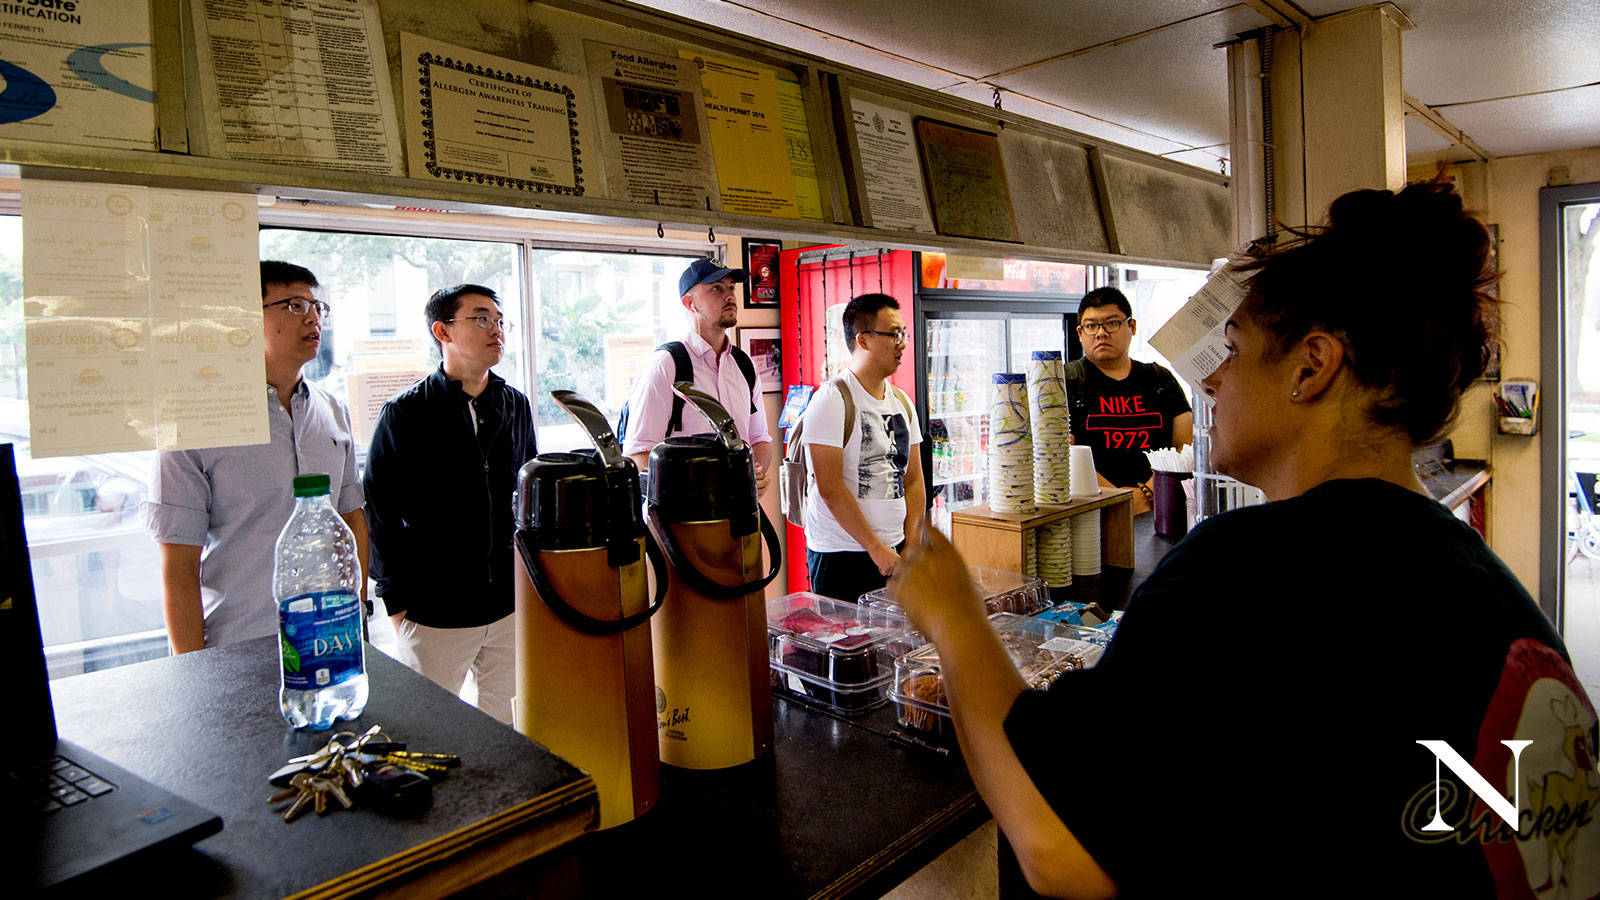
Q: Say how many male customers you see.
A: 5